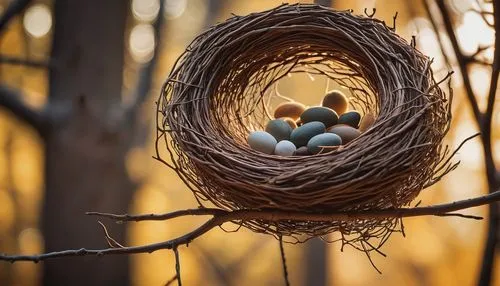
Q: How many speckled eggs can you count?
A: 0